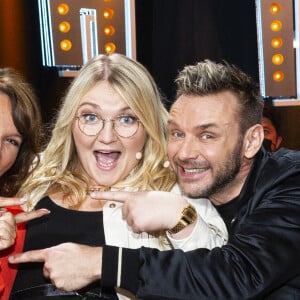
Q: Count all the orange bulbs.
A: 11